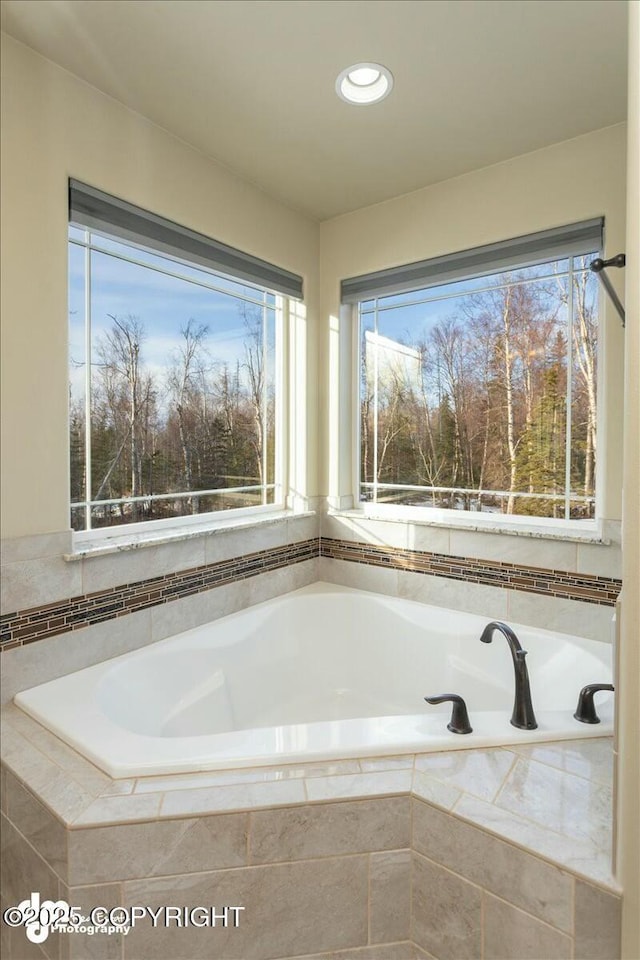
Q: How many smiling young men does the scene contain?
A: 0